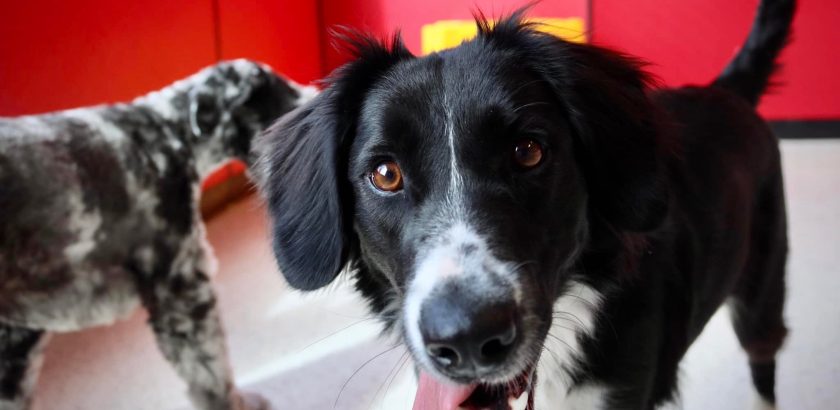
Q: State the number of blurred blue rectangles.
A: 0